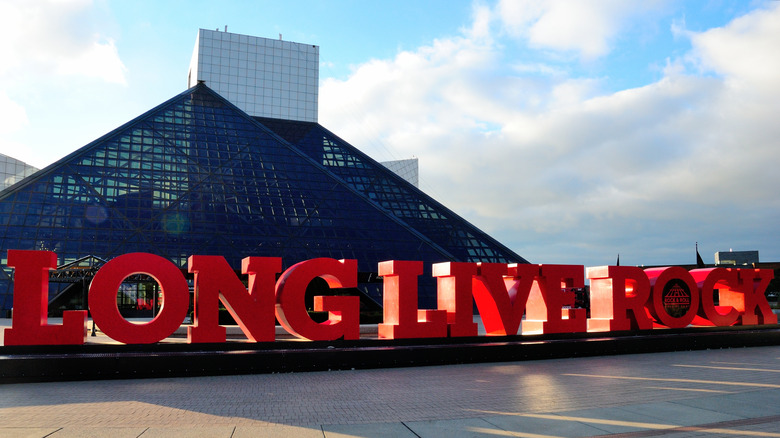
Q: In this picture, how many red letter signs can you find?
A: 12